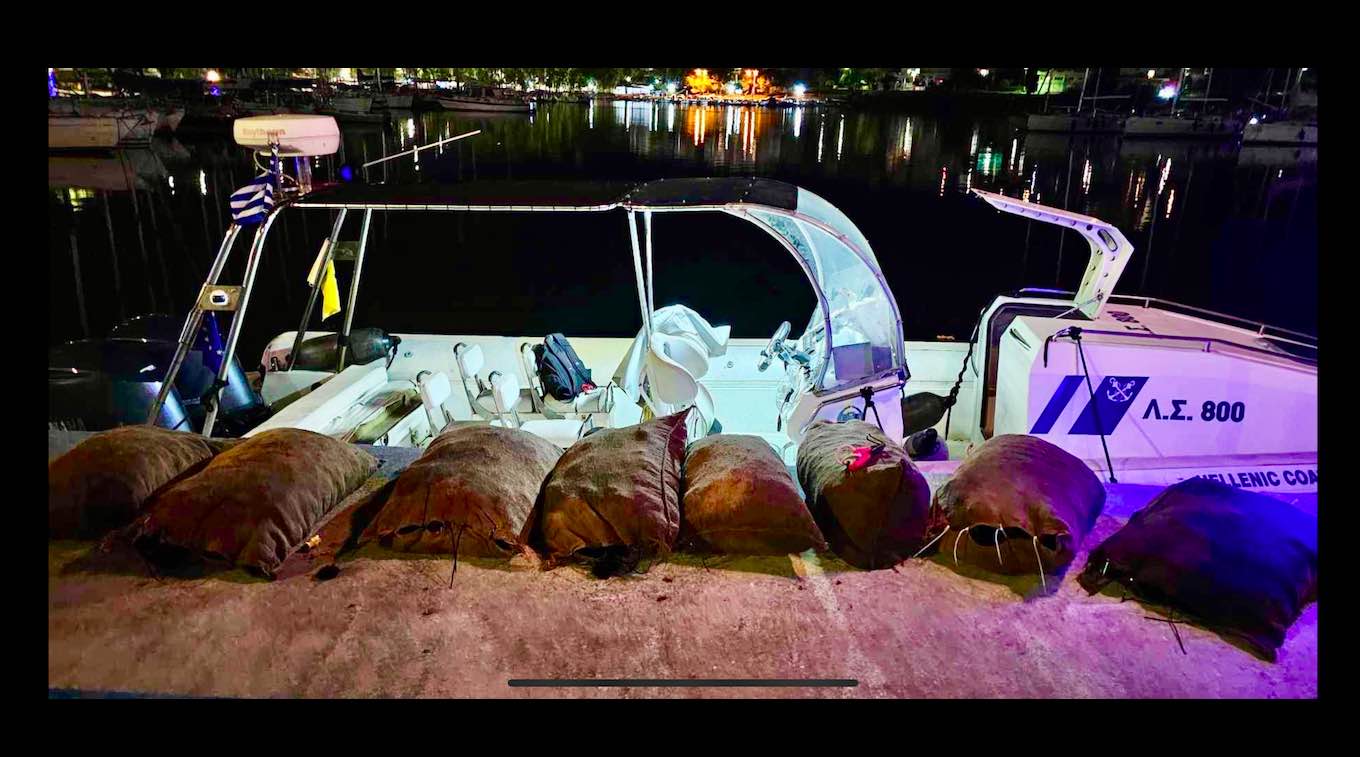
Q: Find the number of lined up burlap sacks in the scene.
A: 8